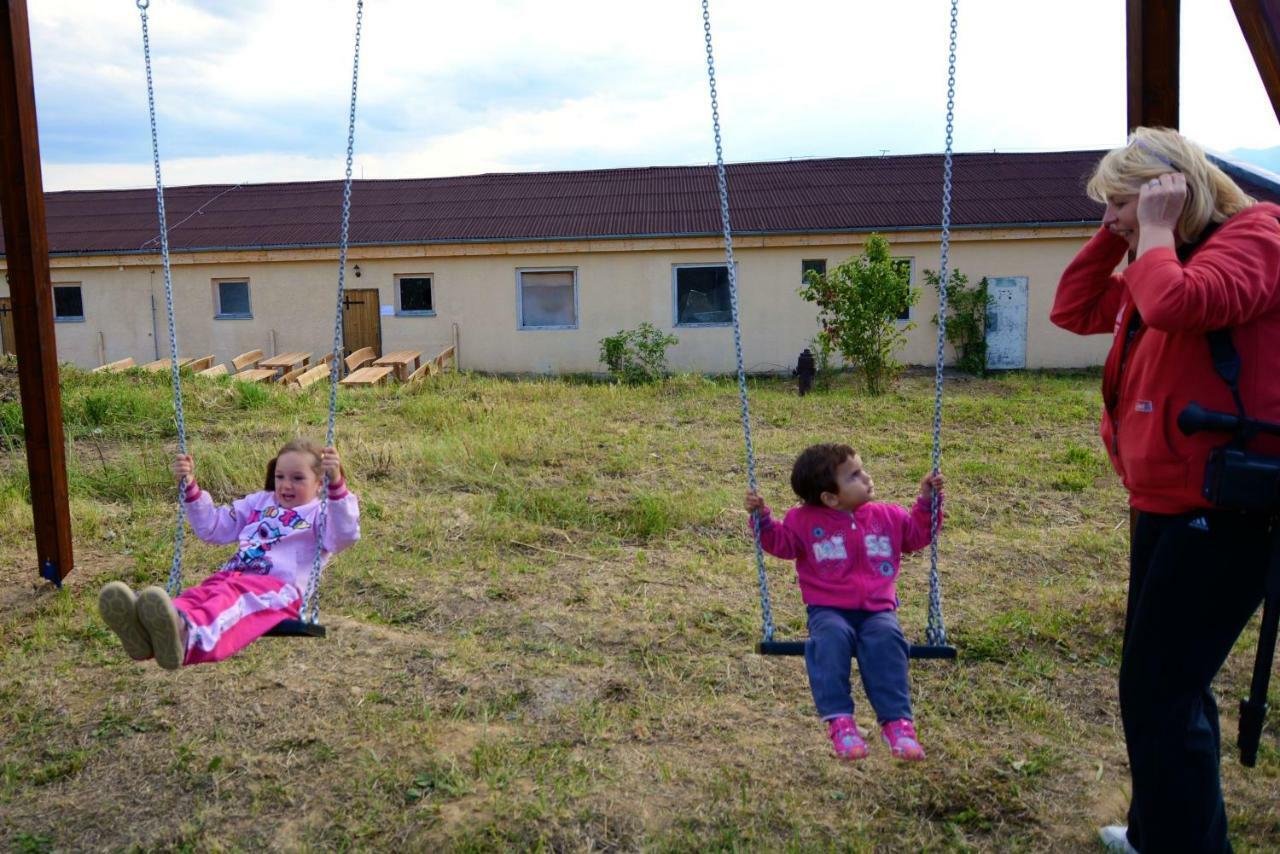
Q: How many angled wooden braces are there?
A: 1